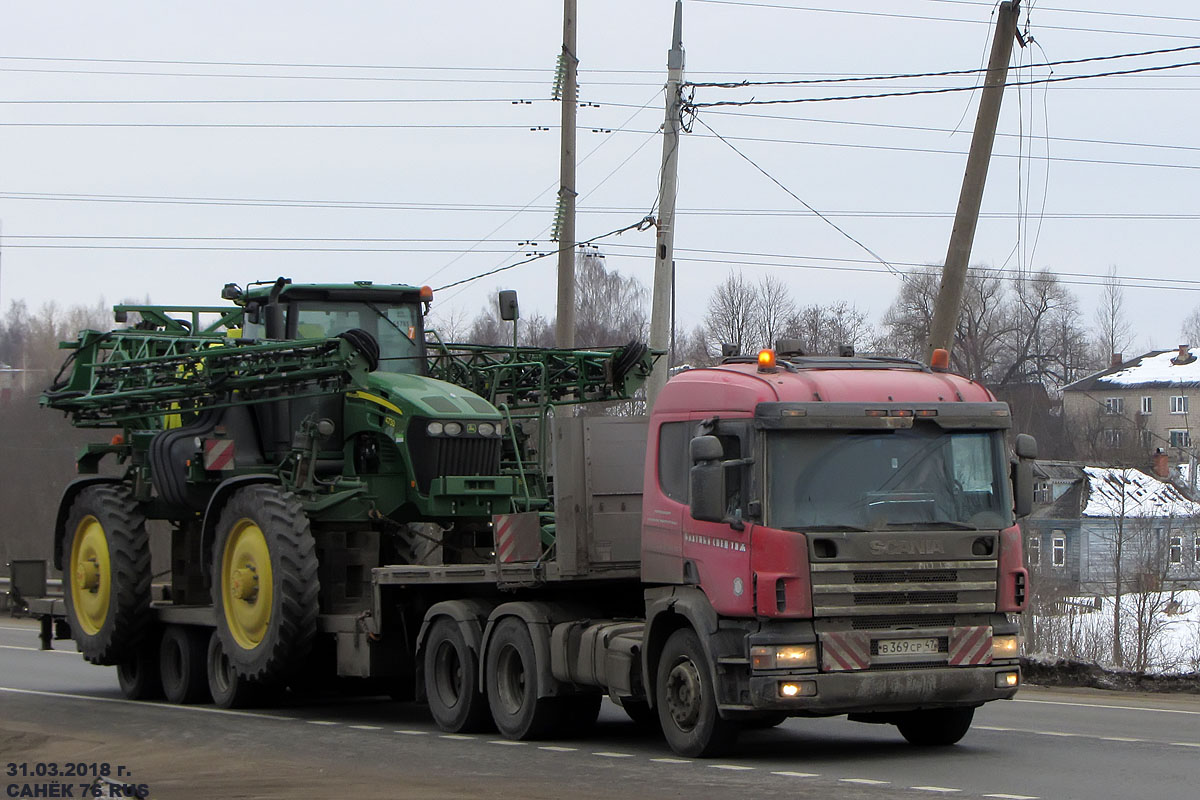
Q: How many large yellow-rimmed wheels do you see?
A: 2